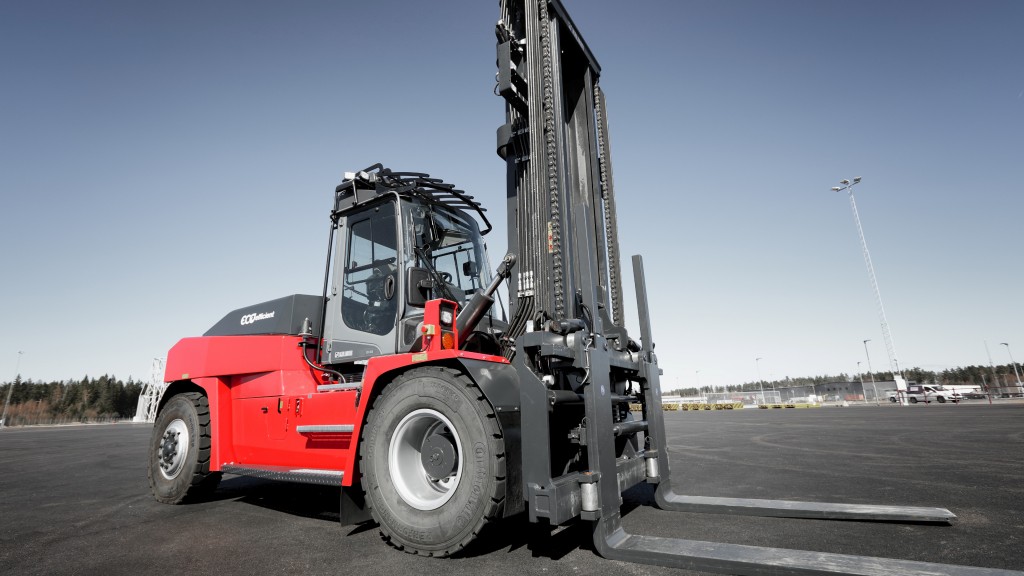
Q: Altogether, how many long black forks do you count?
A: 2